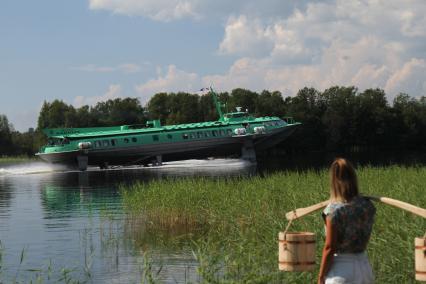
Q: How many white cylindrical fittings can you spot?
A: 3